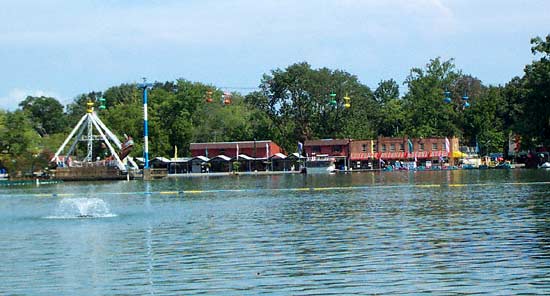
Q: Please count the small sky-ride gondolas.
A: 8